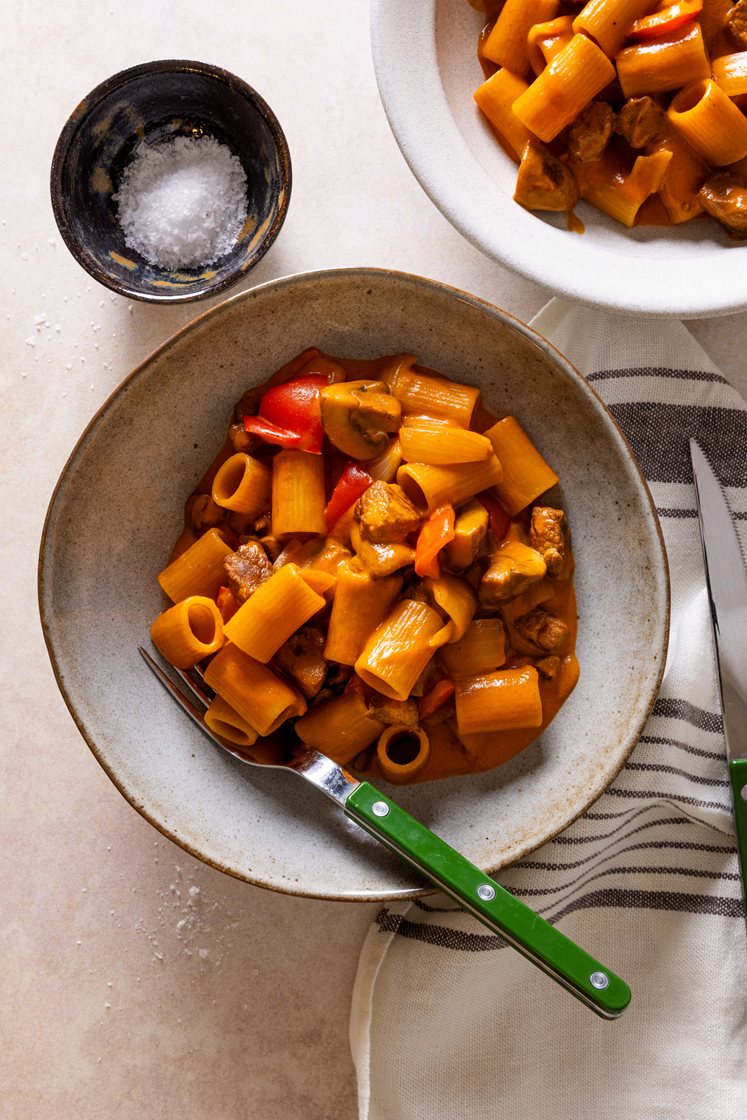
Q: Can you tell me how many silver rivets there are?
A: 4